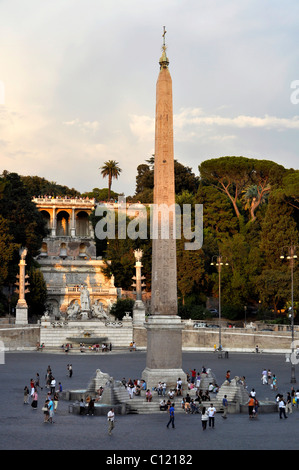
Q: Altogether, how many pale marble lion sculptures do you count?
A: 4